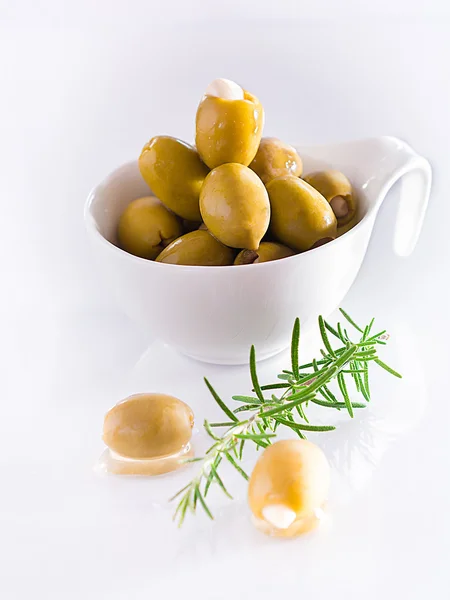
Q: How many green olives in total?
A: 11